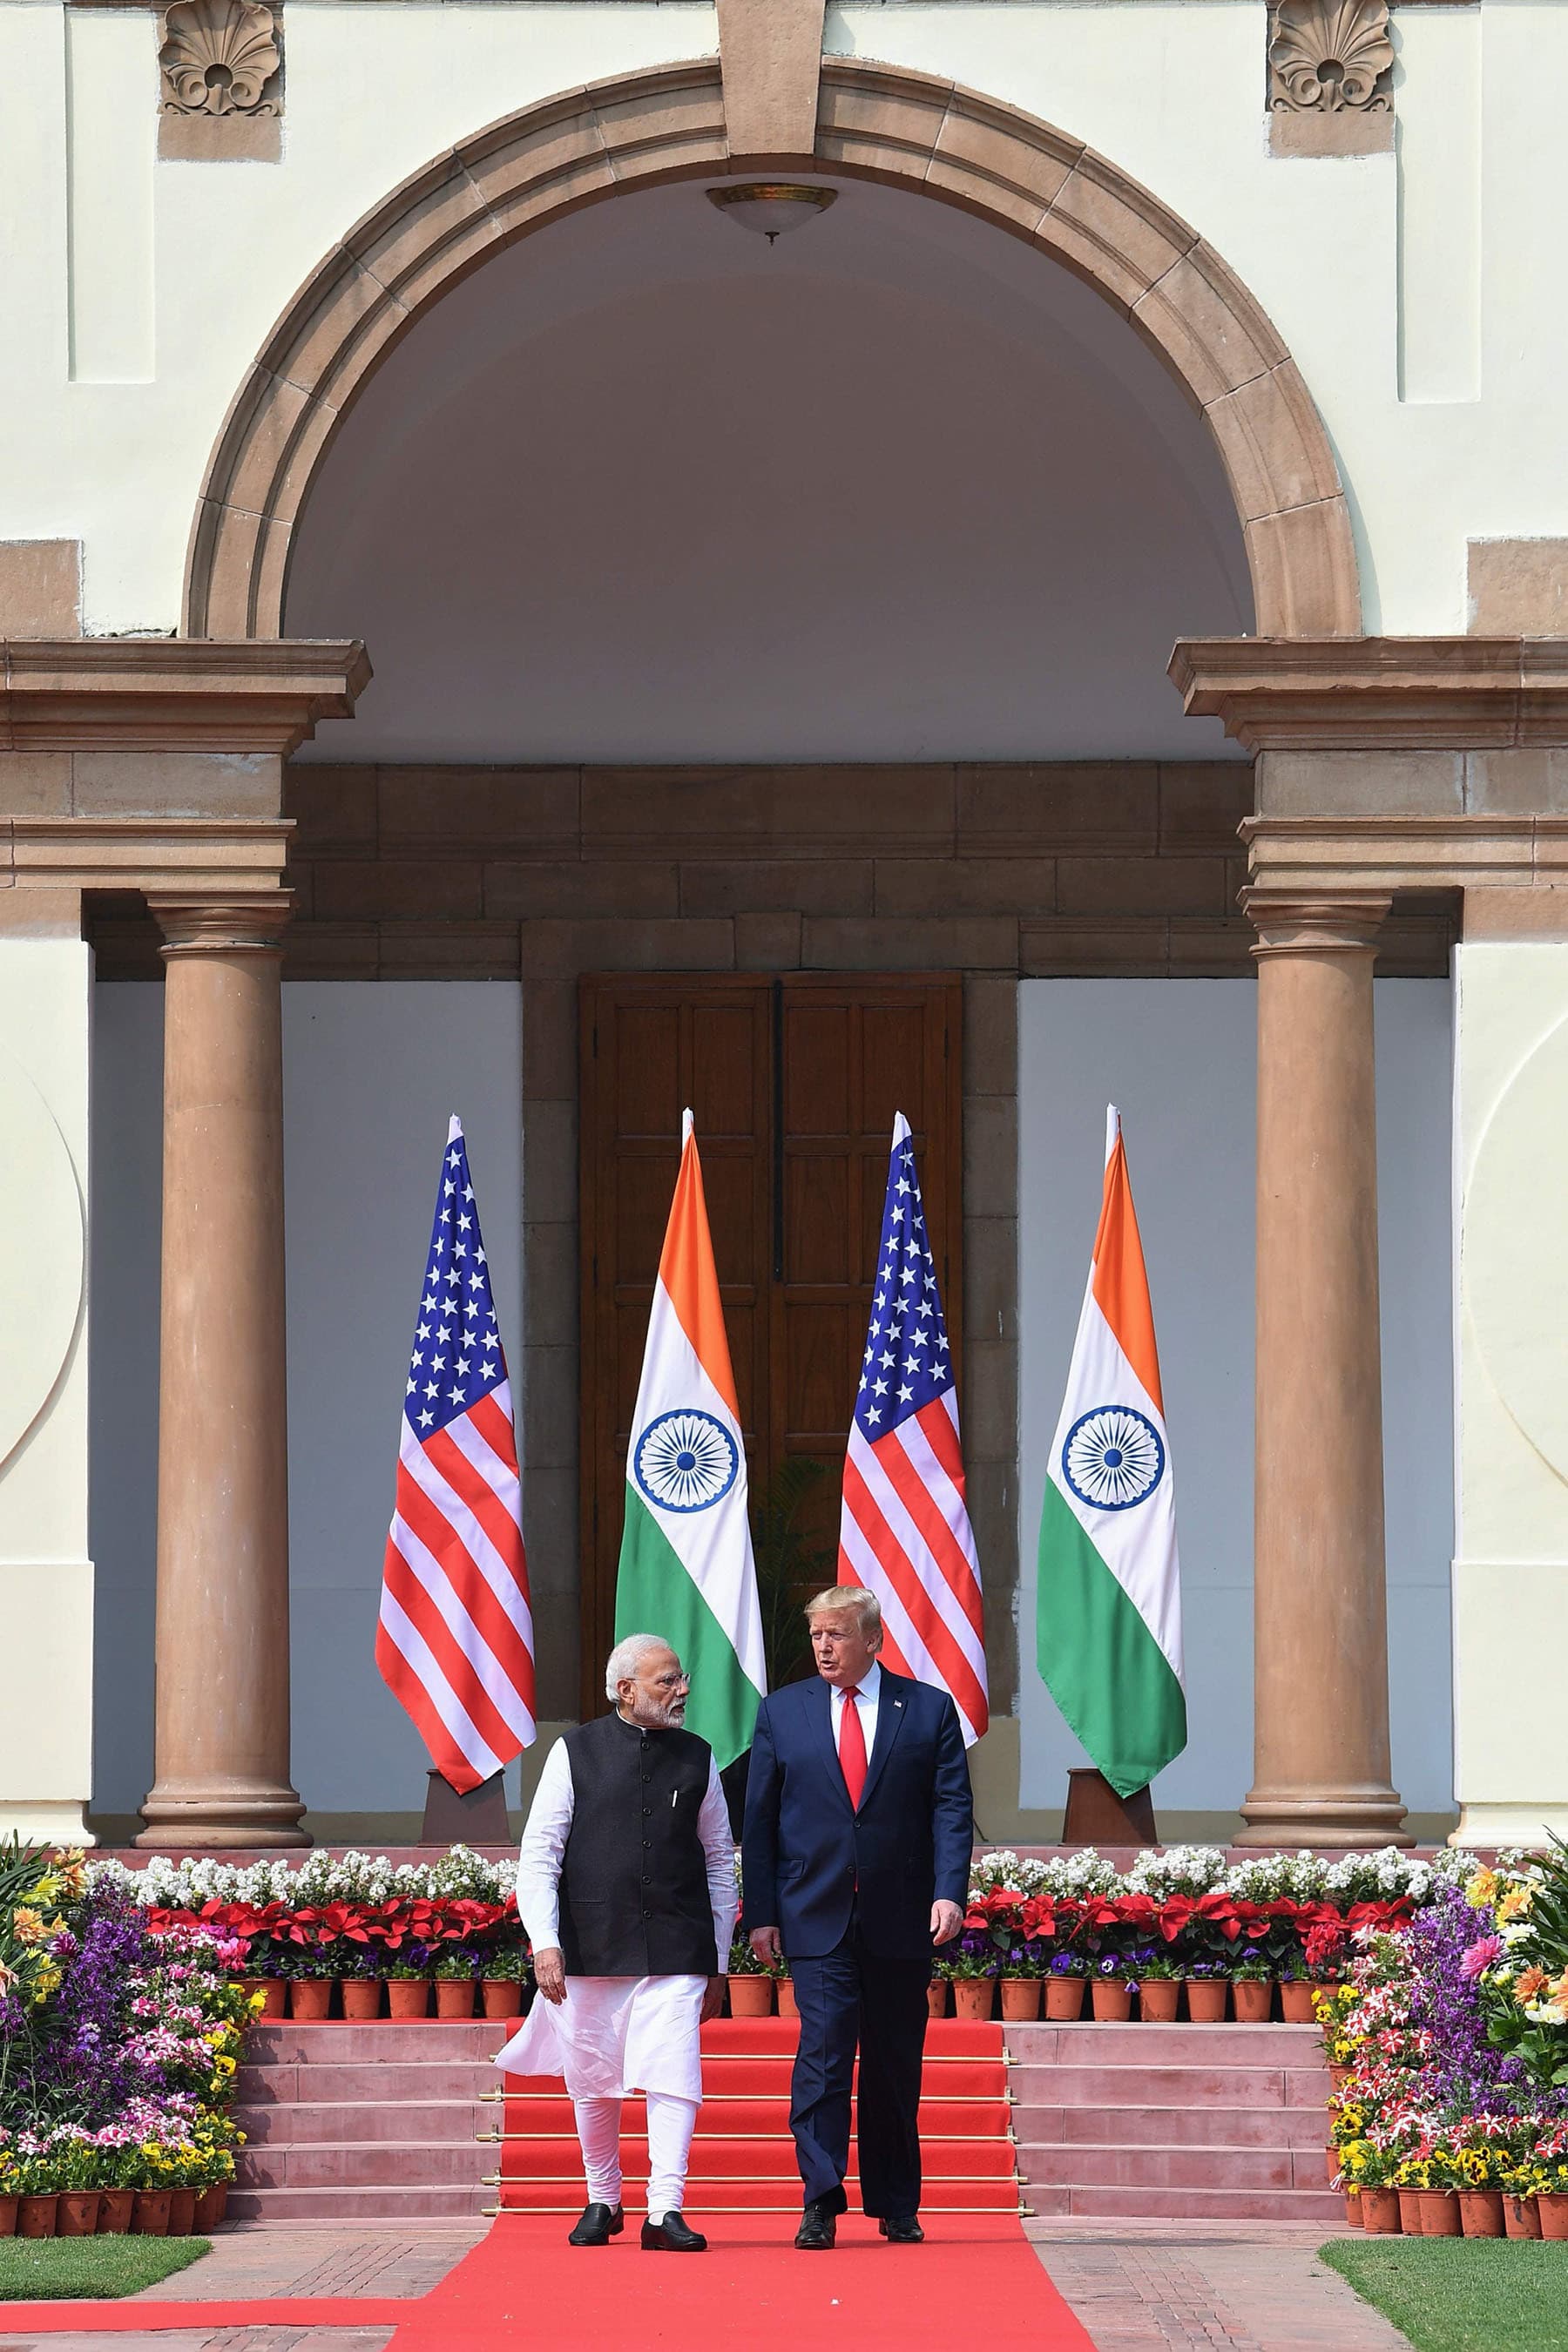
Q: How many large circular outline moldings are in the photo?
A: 2